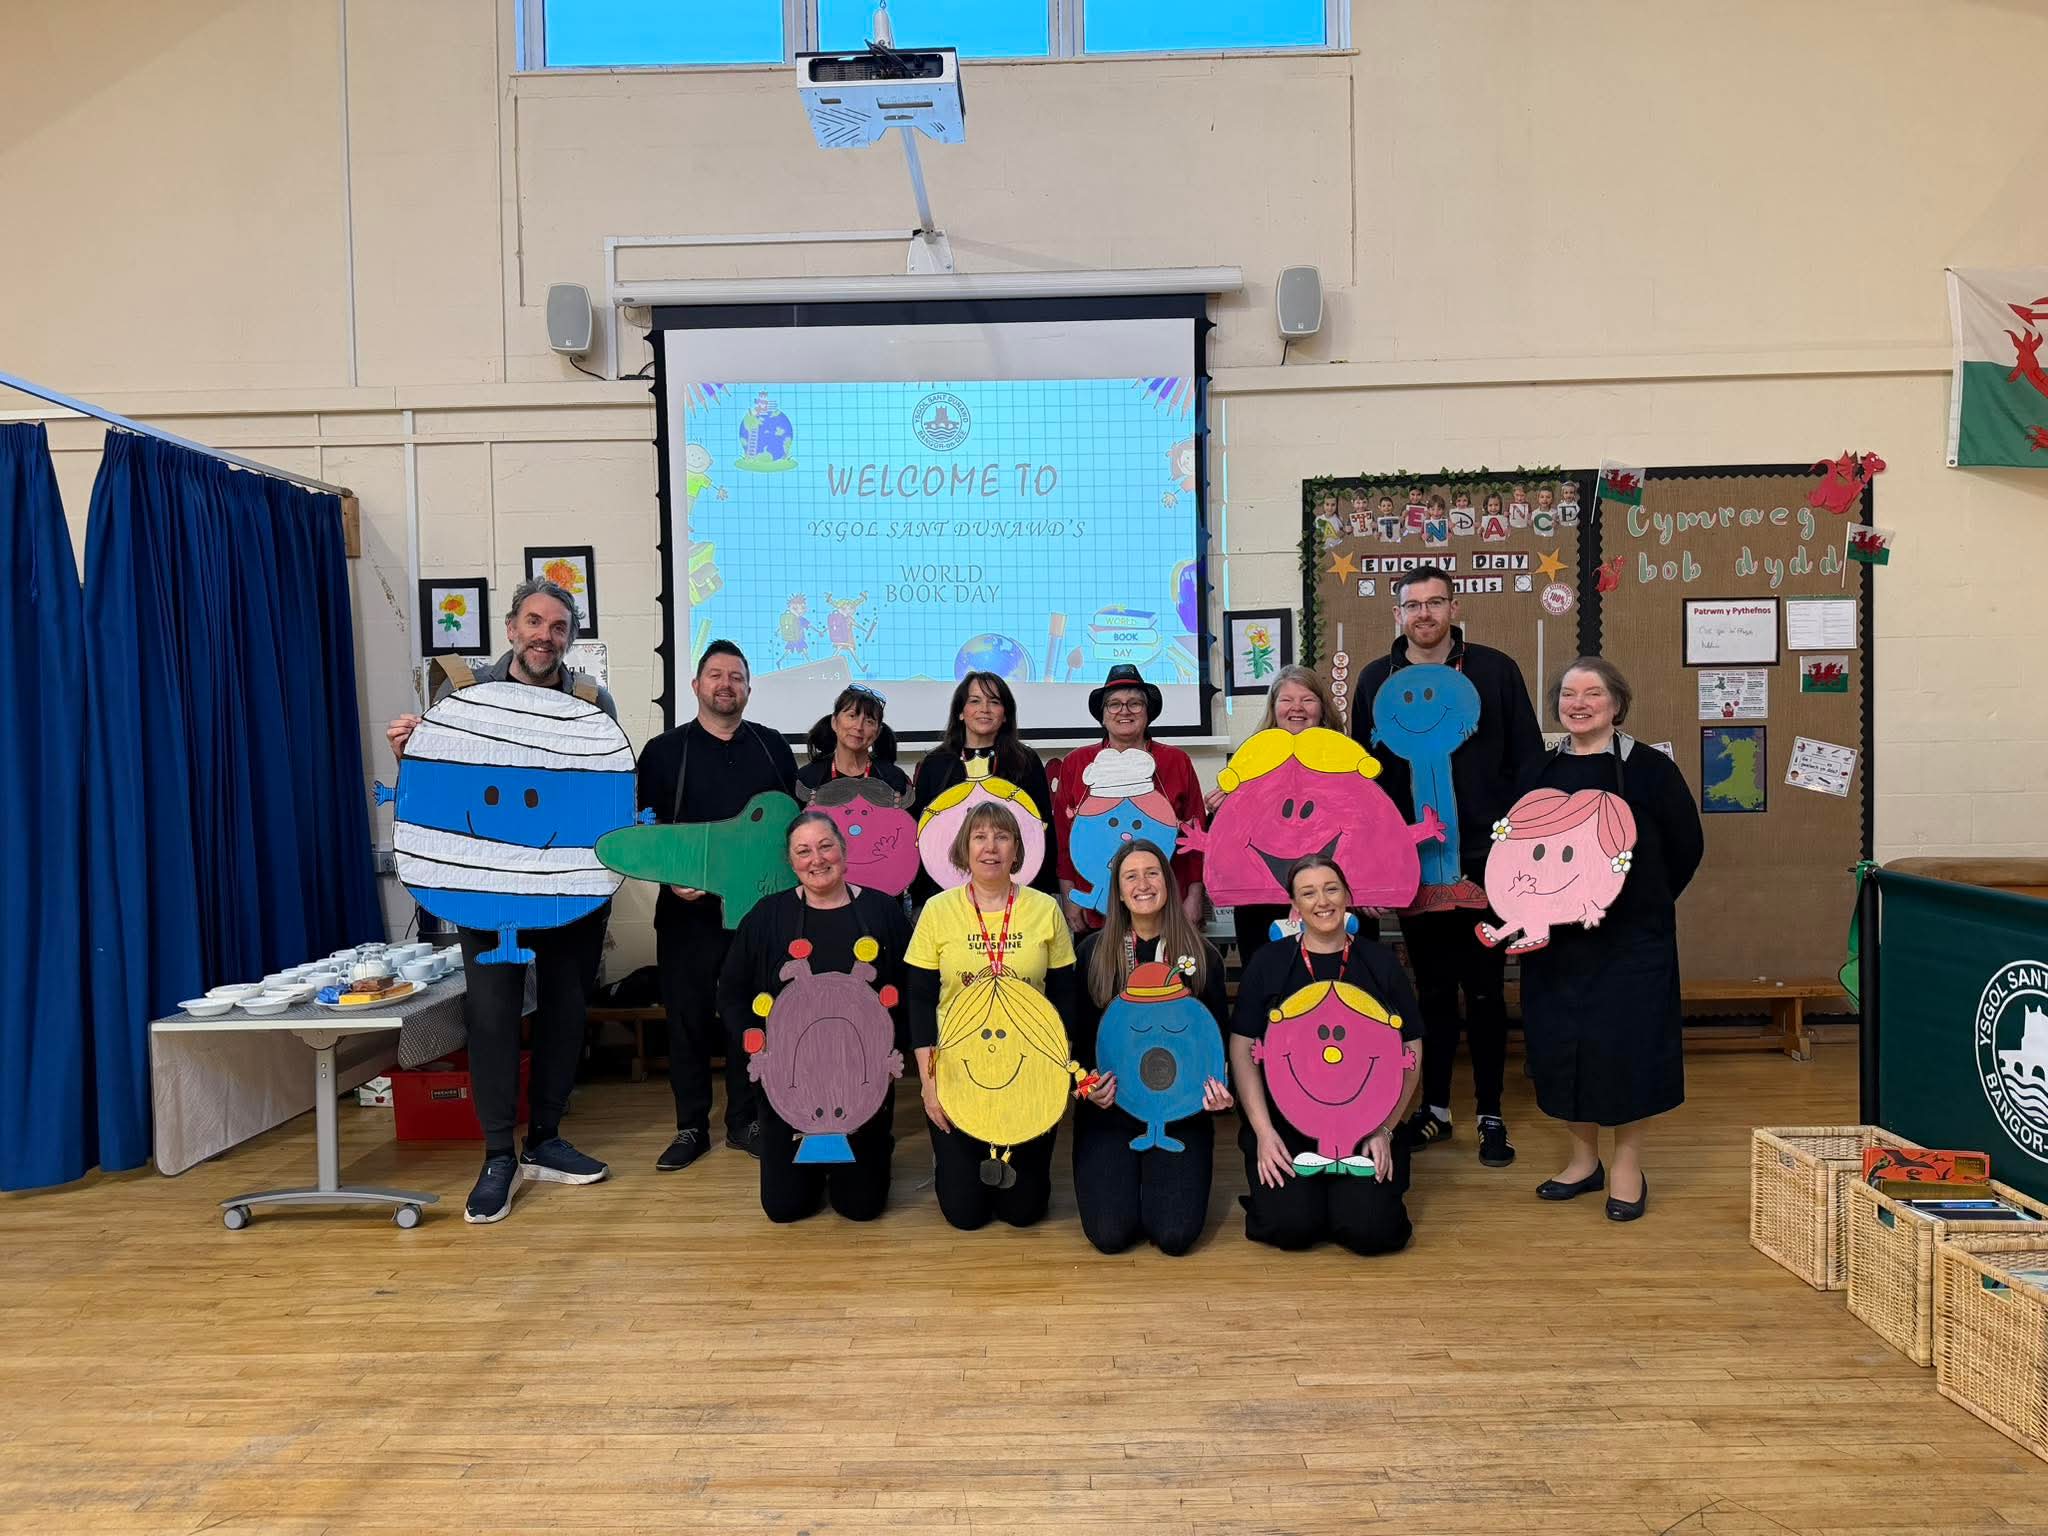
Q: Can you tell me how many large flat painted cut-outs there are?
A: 12